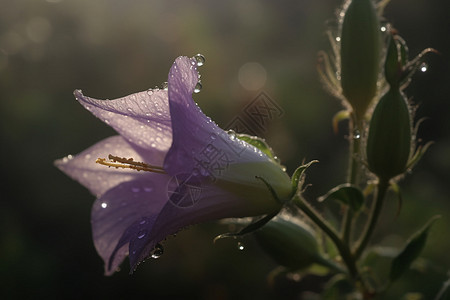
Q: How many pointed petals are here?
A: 5